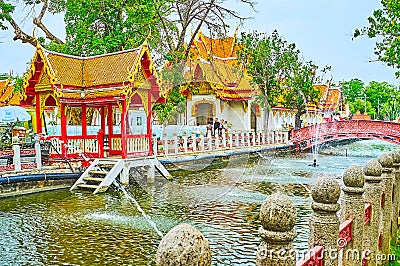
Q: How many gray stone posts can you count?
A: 7